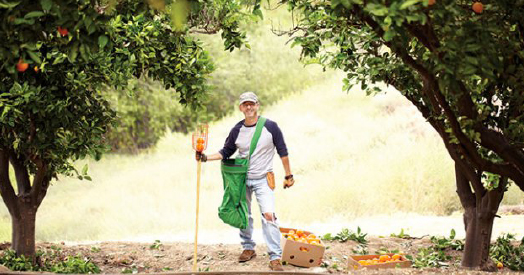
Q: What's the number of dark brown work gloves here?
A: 2